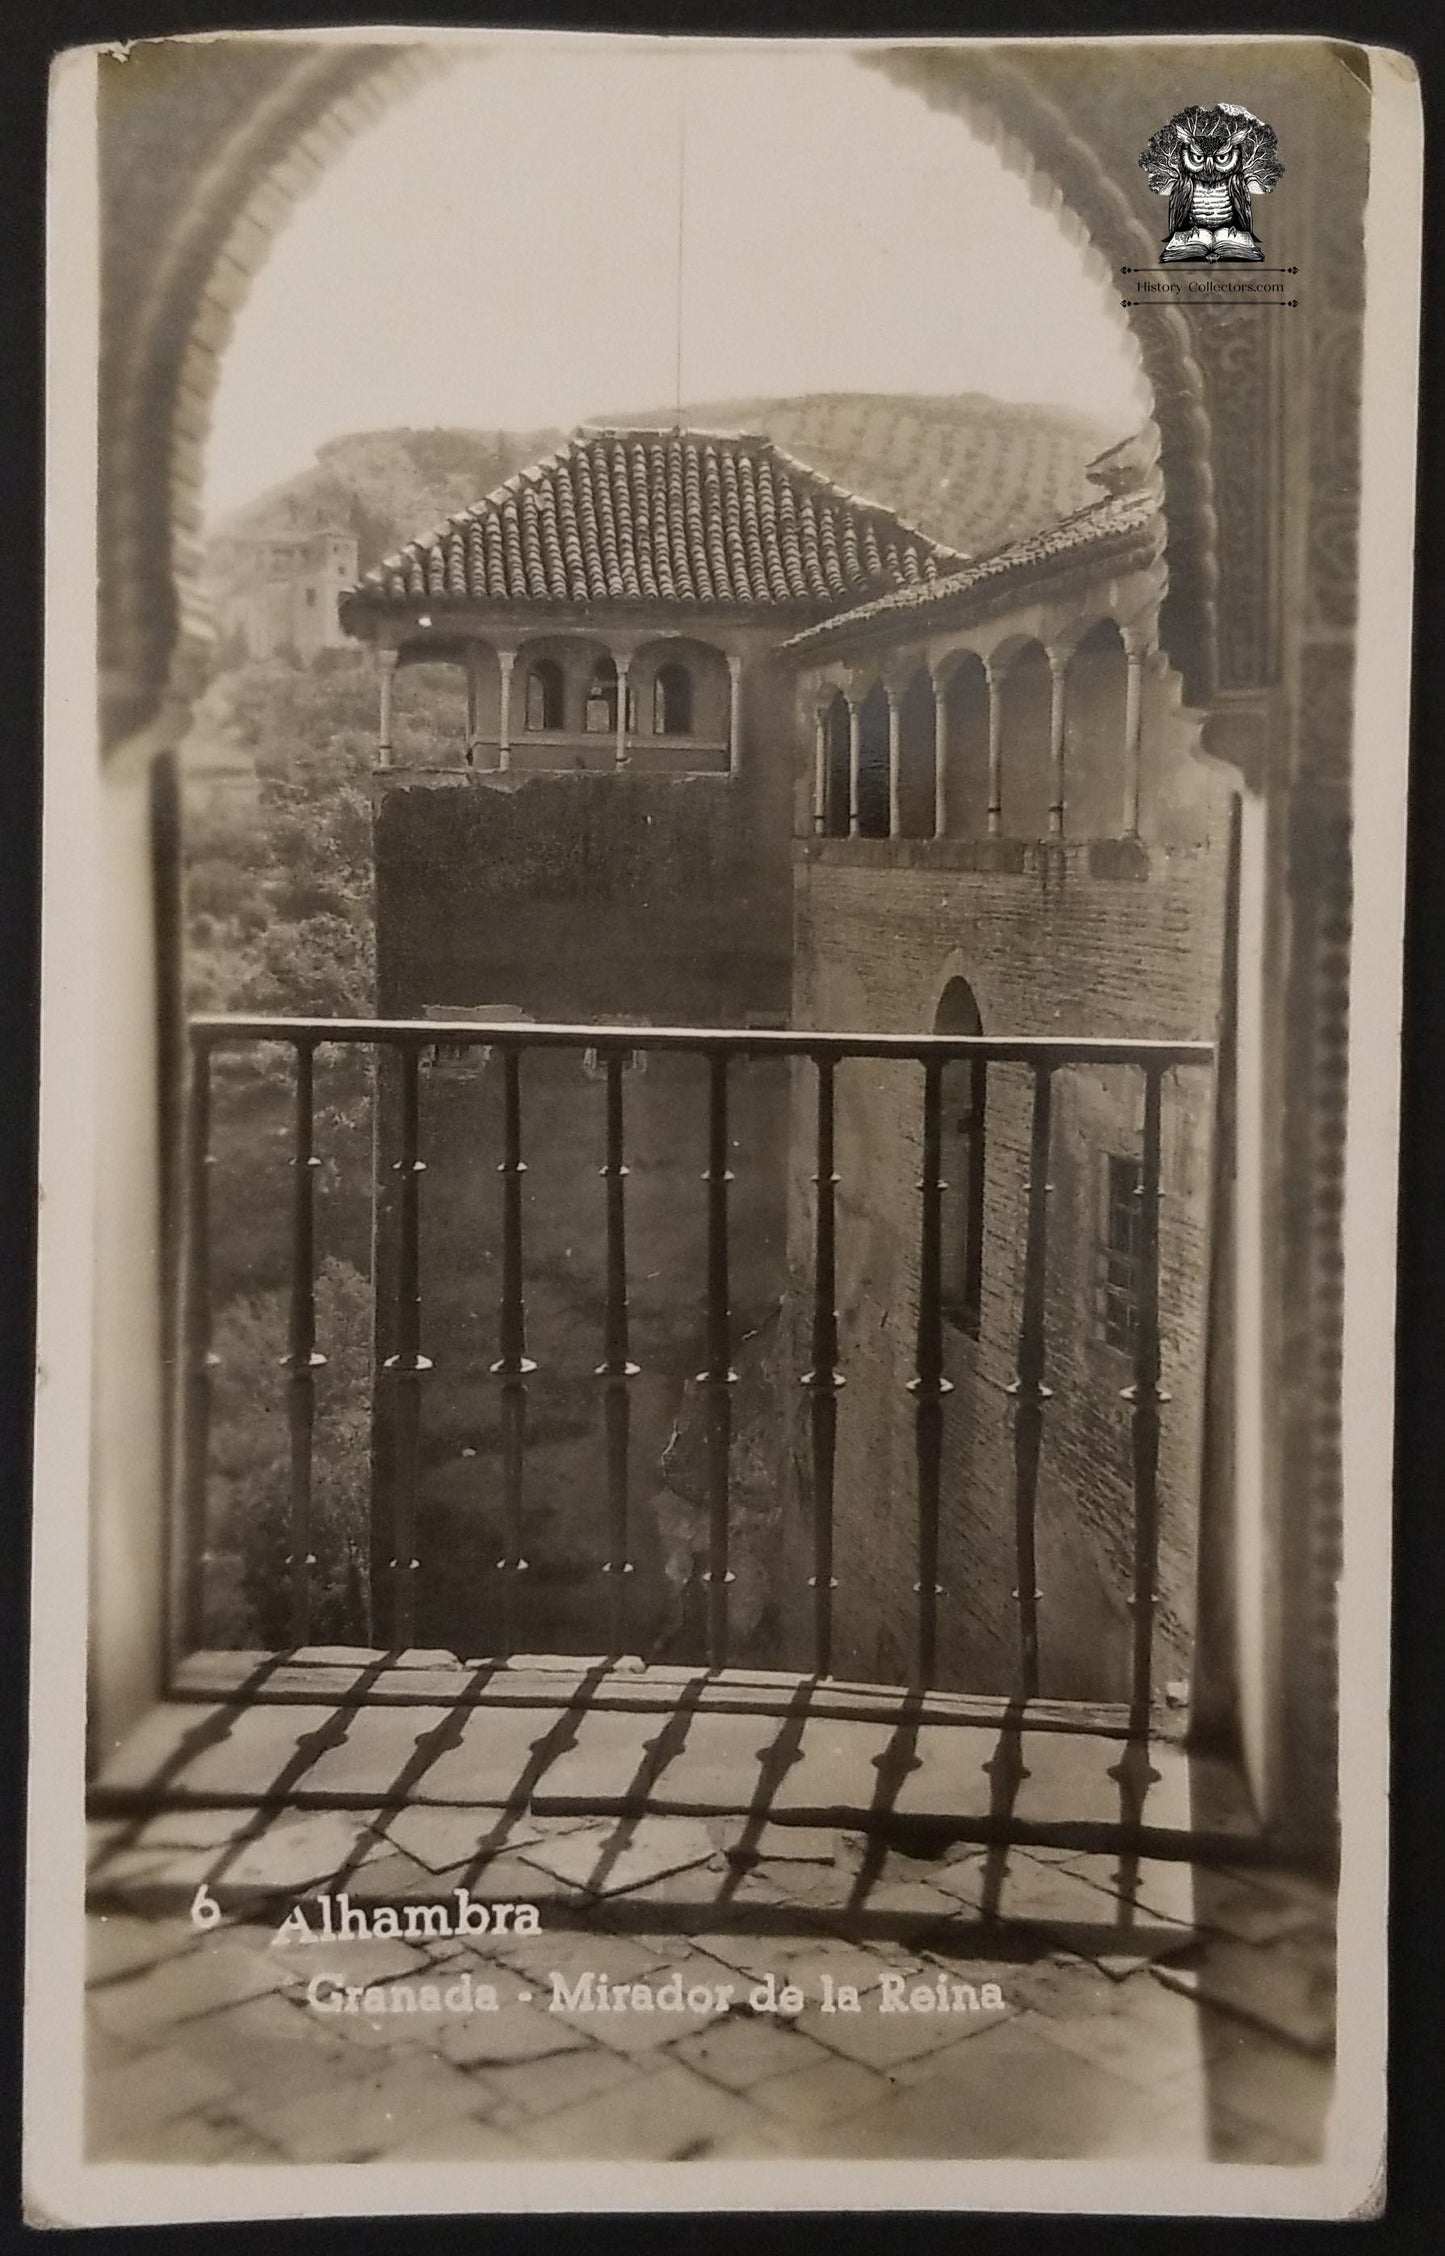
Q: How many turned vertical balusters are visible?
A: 10